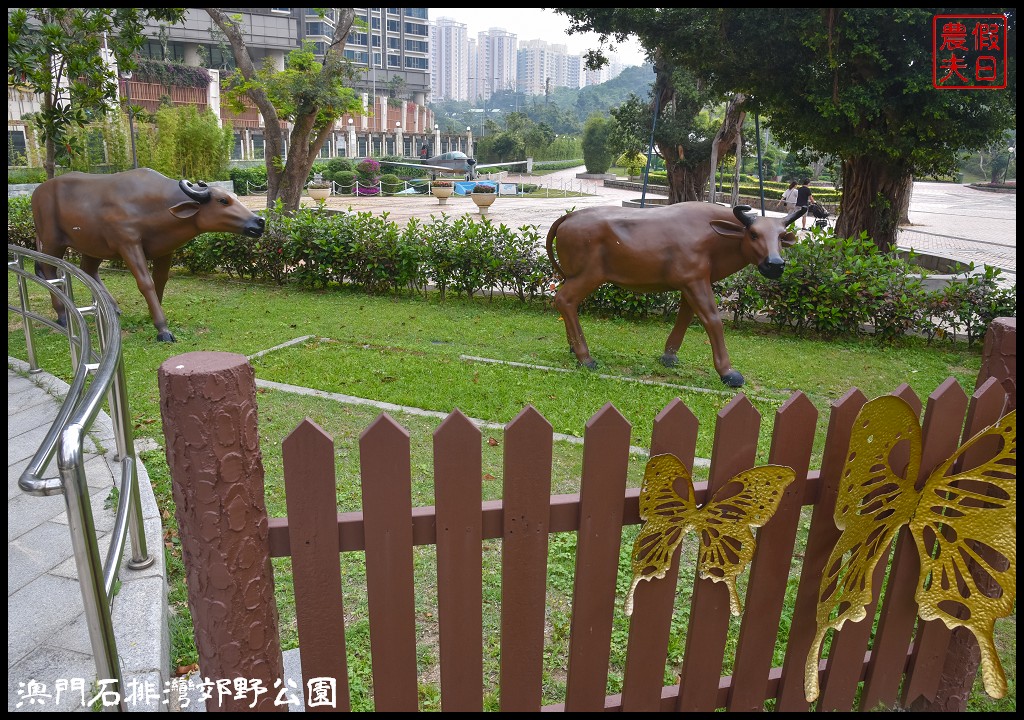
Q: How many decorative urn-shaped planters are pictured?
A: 3